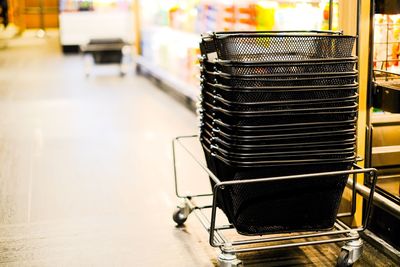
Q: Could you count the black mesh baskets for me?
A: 11